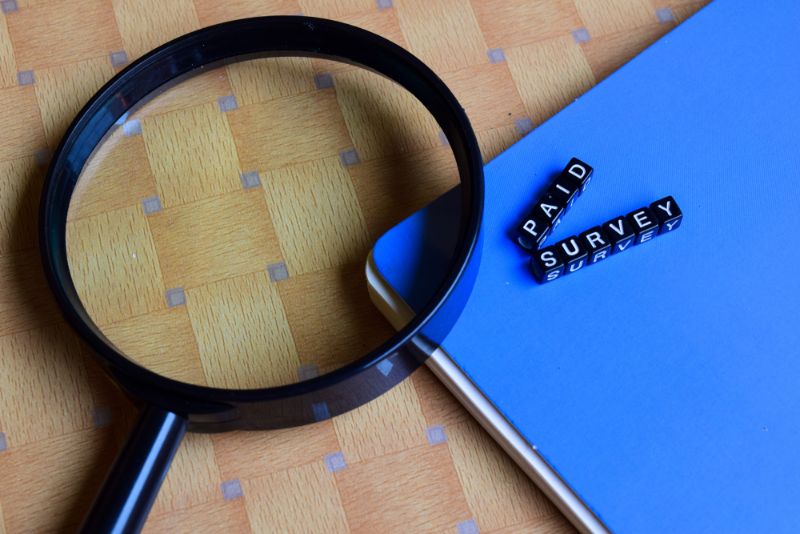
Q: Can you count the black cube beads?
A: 10